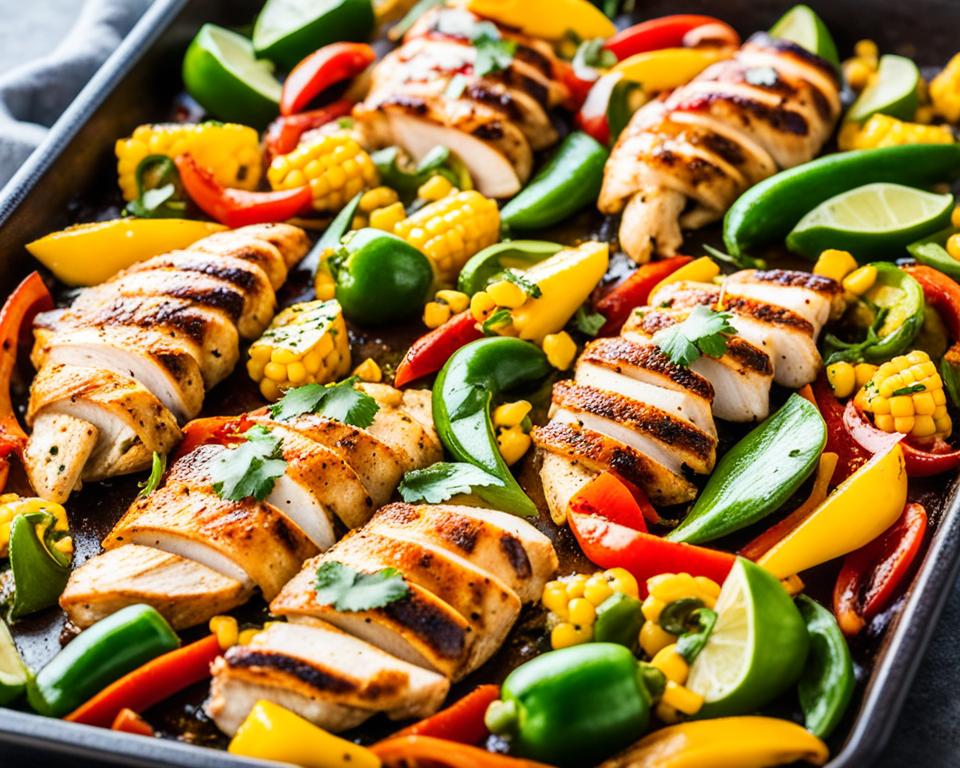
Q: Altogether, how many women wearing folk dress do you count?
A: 0